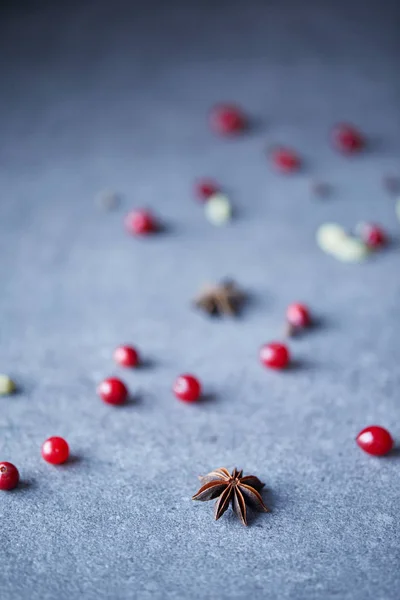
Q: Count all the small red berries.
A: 14